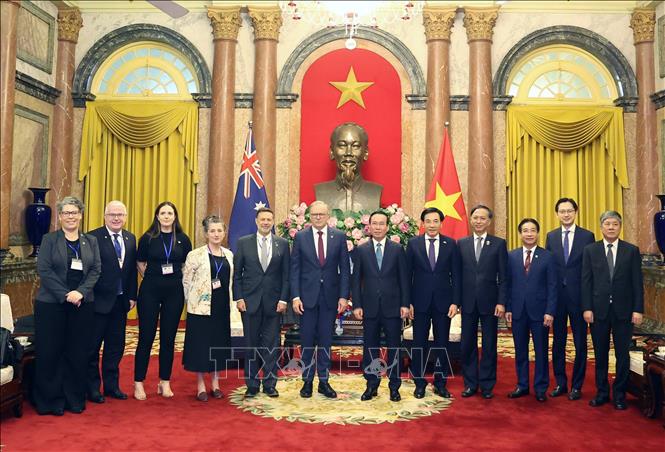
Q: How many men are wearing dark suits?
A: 9